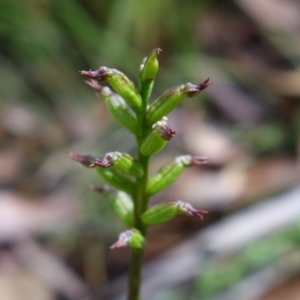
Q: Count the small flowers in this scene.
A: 11